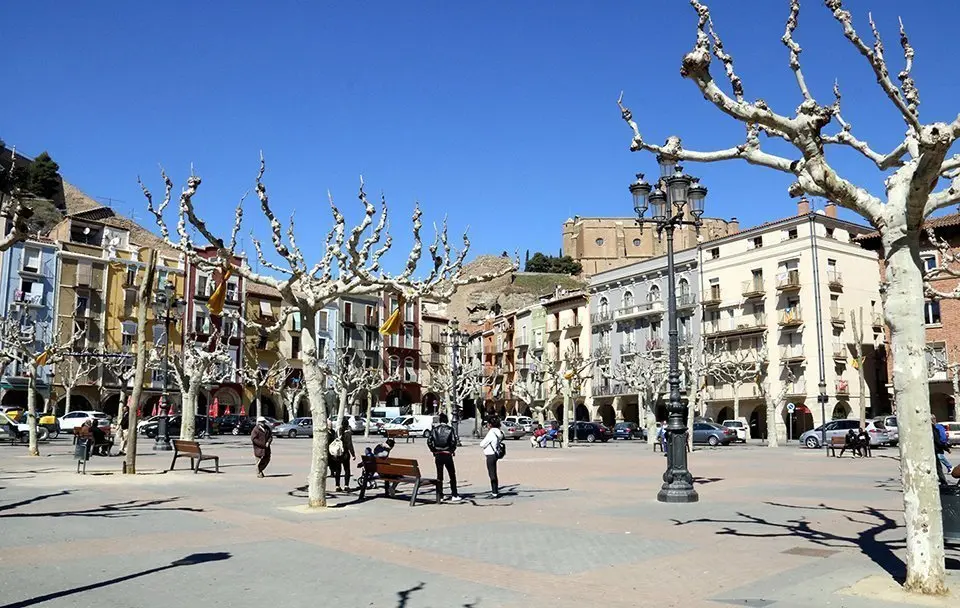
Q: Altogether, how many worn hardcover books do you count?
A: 0